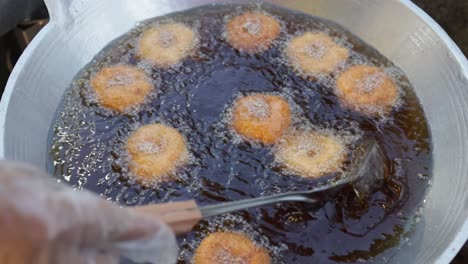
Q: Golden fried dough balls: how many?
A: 9